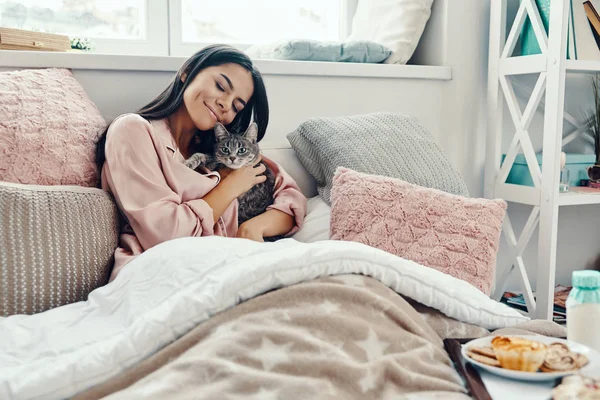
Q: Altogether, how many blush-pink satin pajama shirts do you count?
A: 1